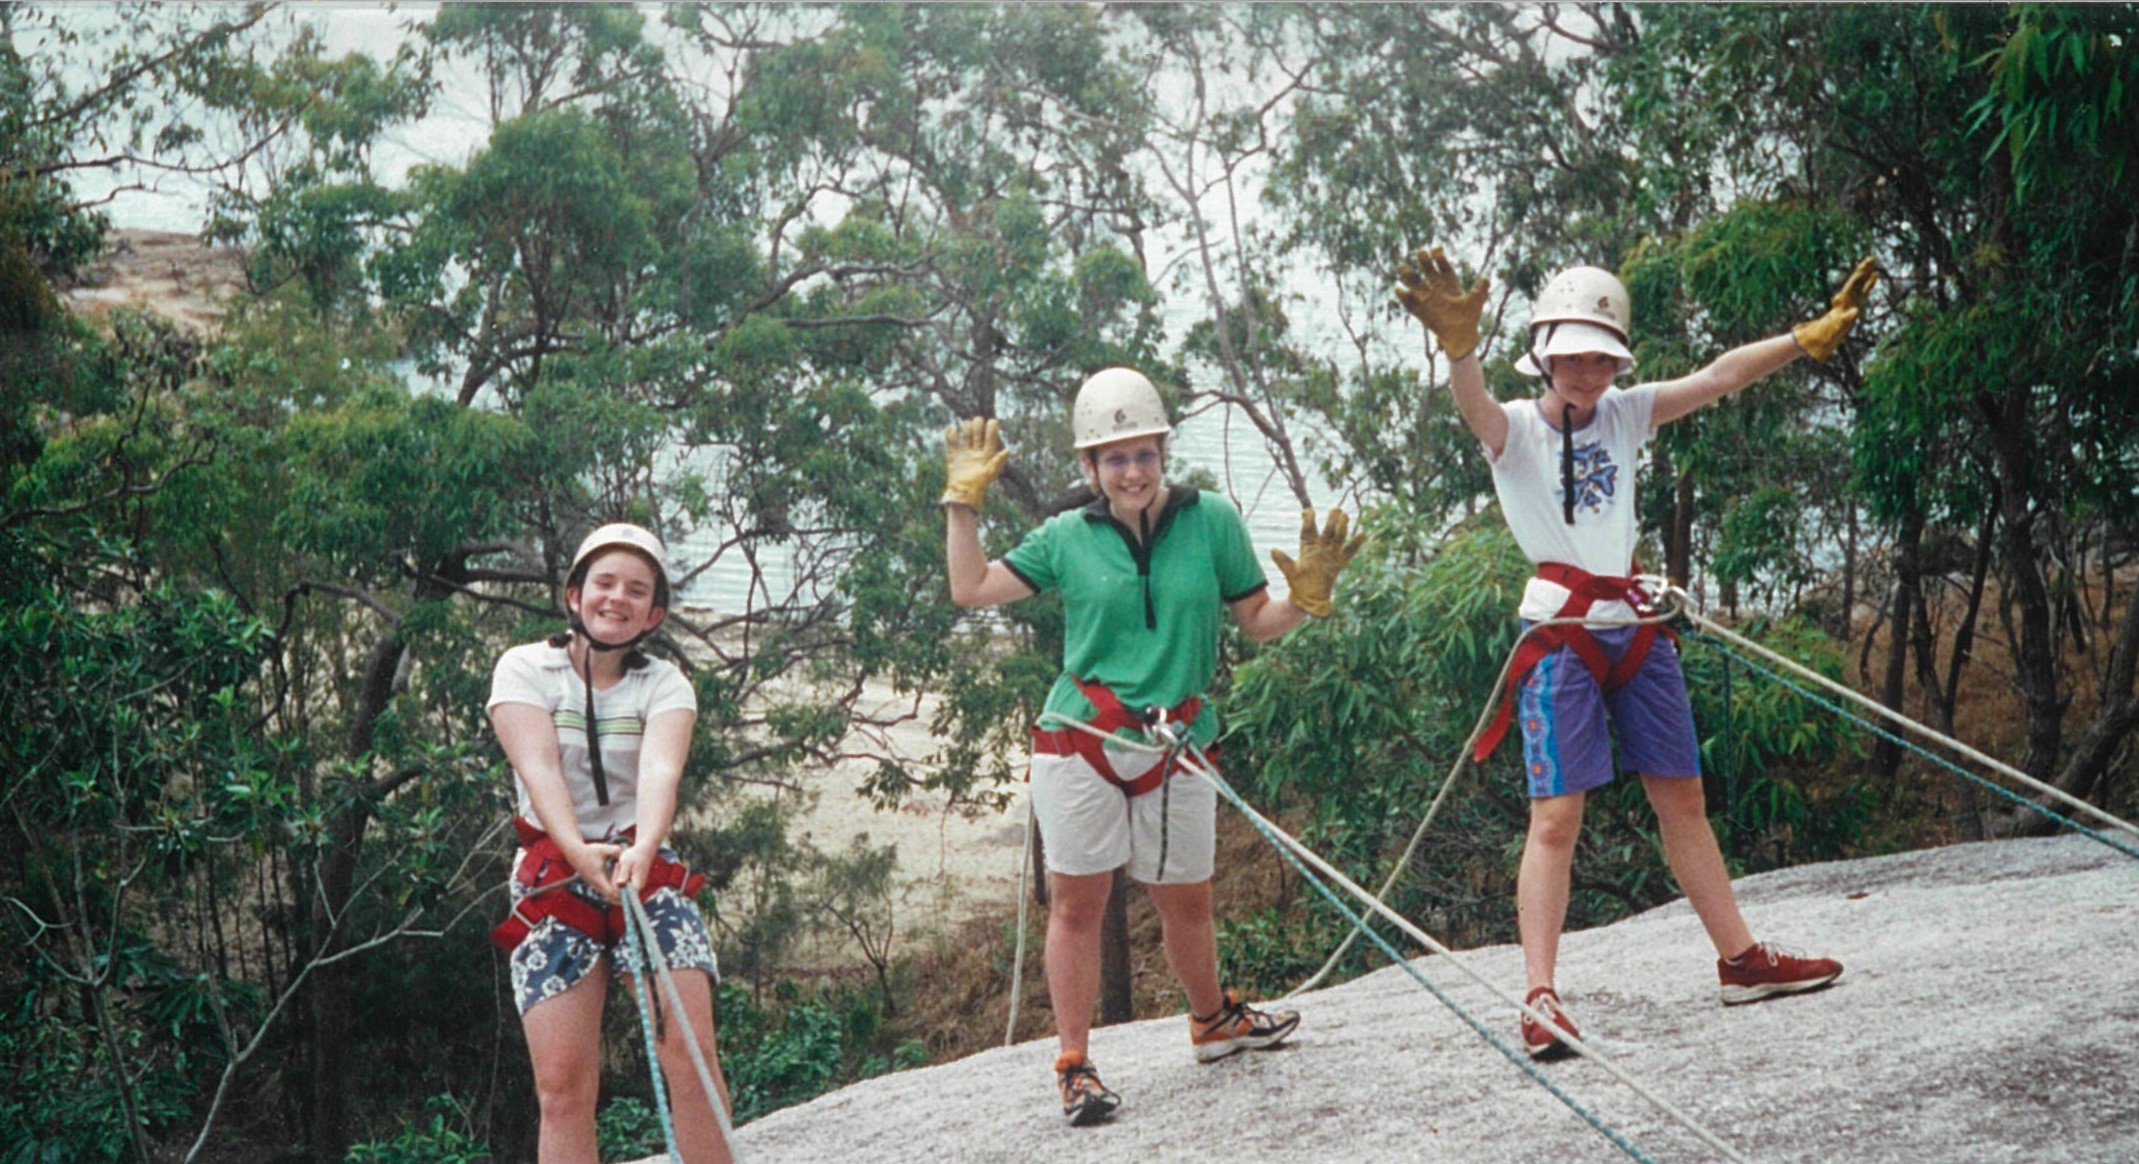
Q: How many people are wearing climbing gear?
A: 3